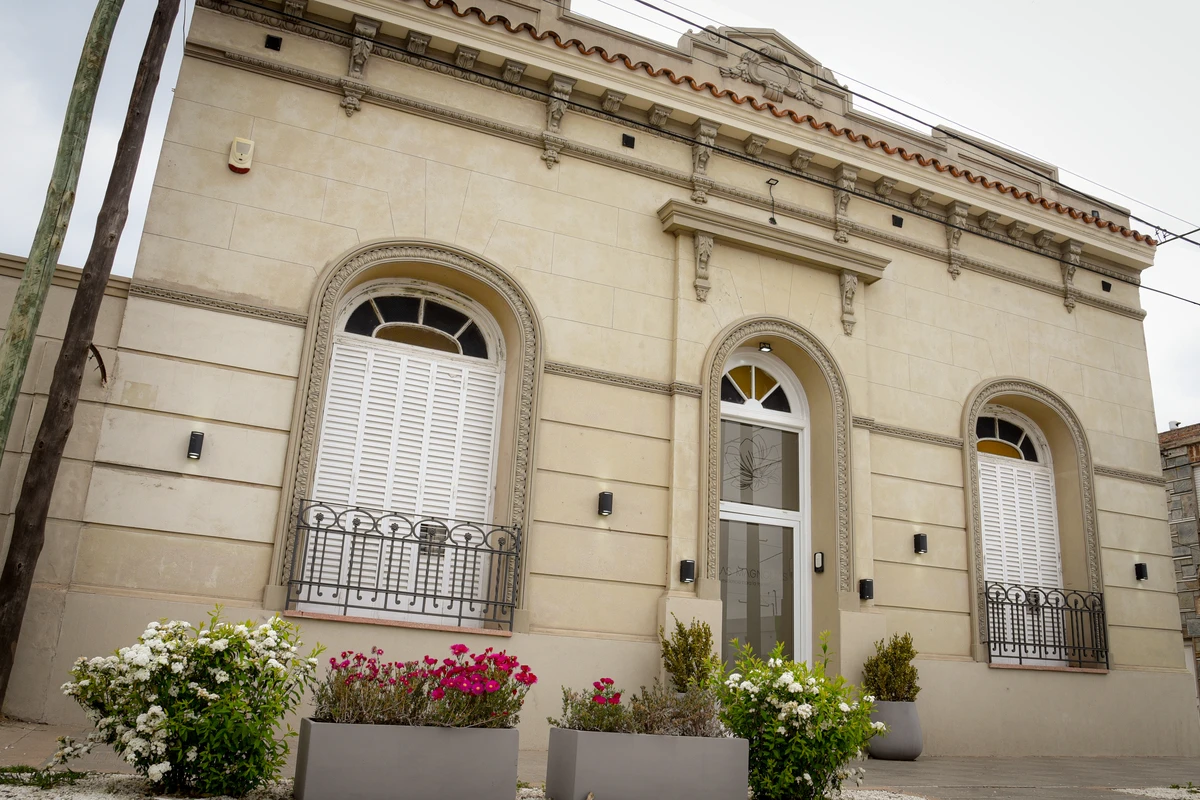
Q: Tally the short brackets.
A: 13